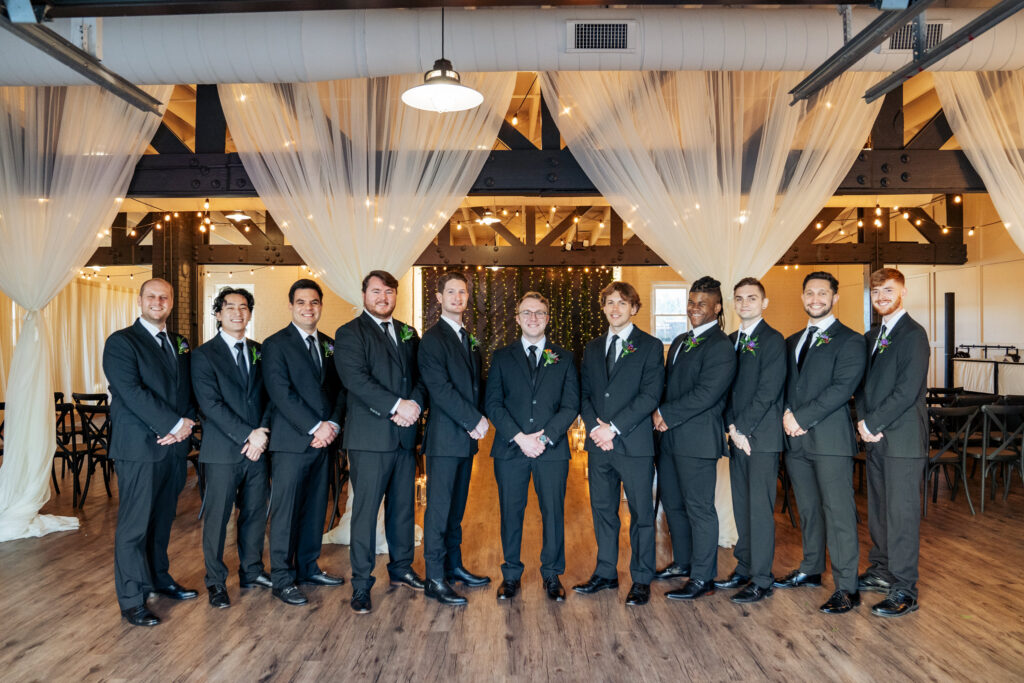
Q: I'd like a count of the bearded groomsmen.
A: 3